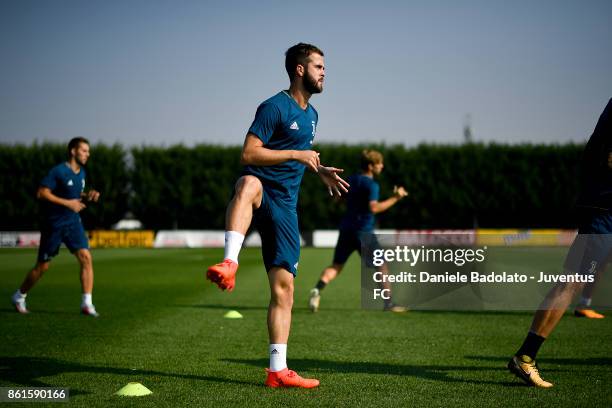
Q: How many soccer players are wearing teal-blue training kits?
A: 4